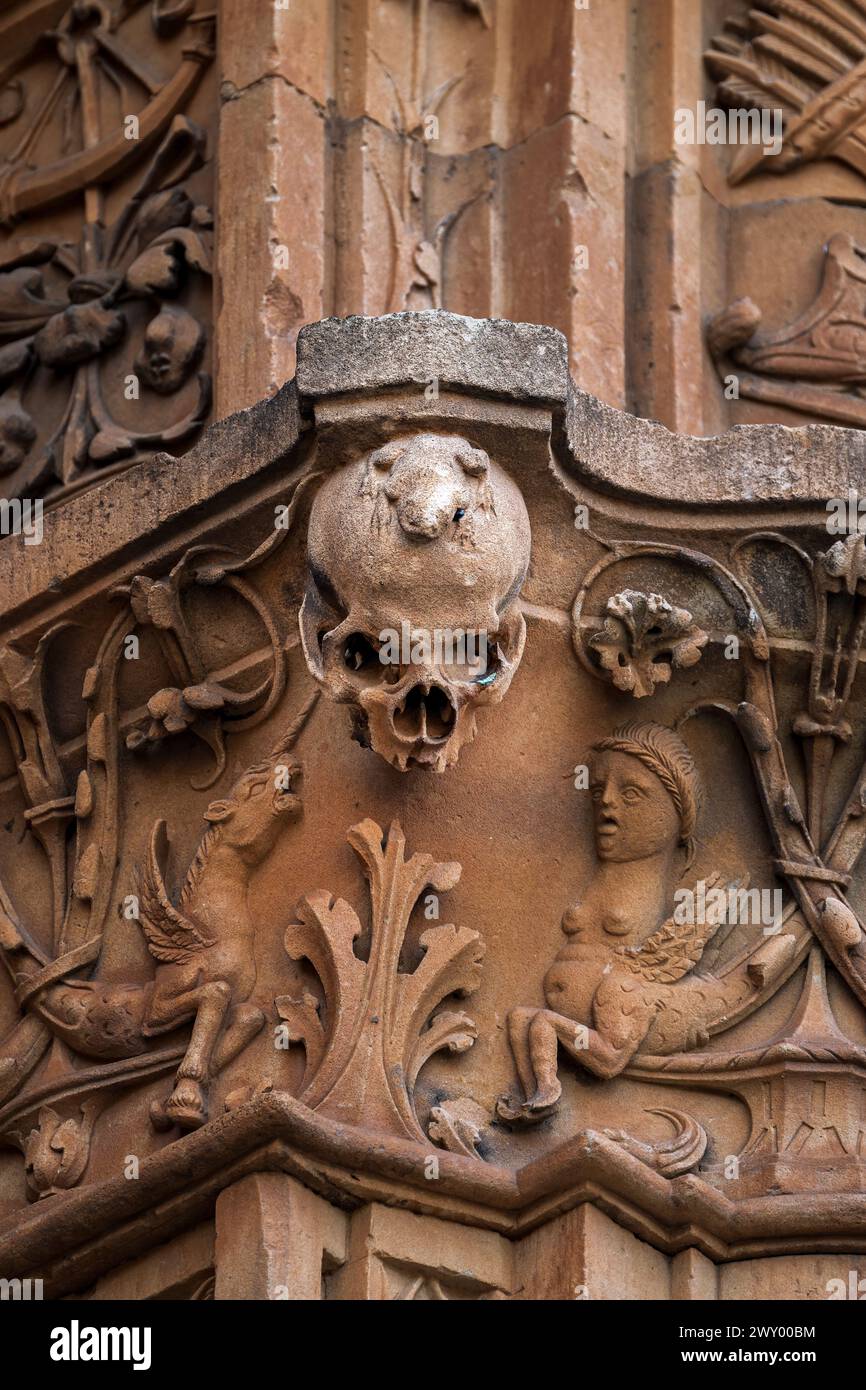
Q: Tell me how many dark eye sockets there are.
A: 2